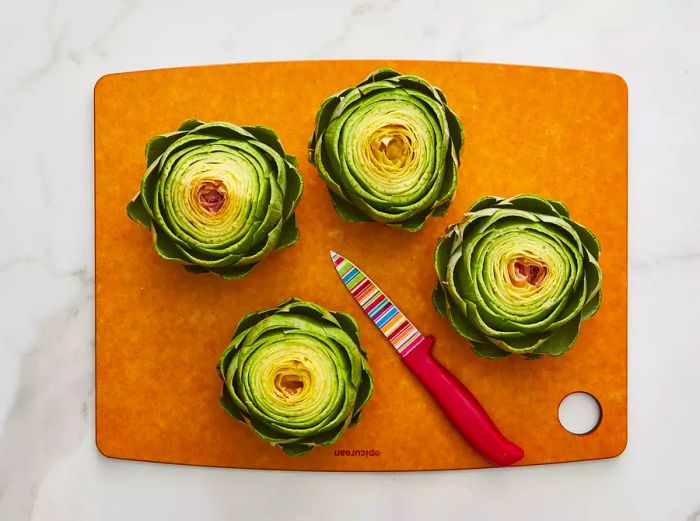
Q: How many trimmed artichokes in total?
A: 4